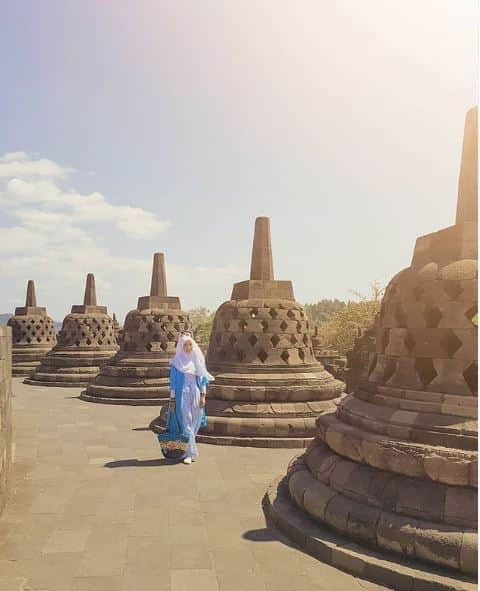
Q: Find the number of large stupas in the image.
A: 5